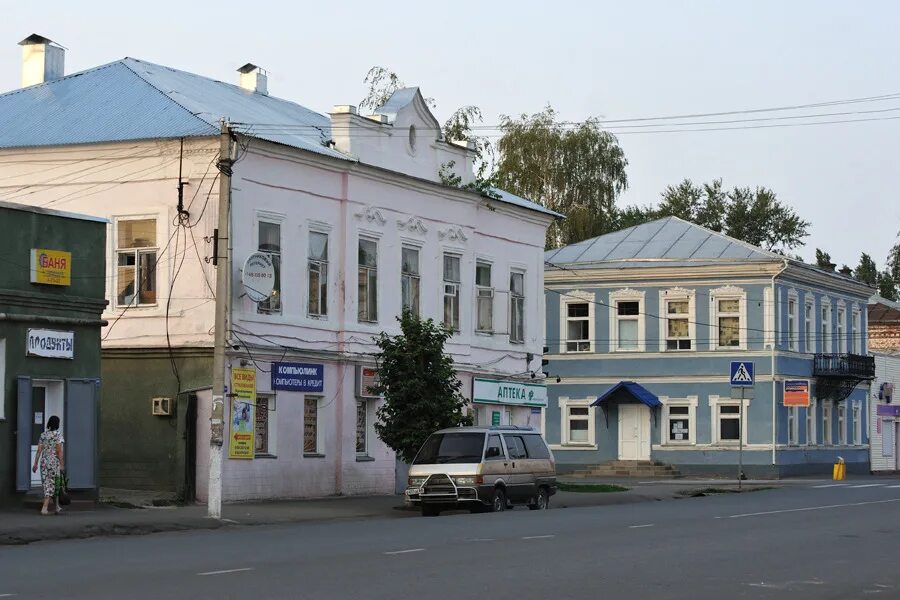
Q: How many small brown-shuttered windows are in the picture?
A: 3